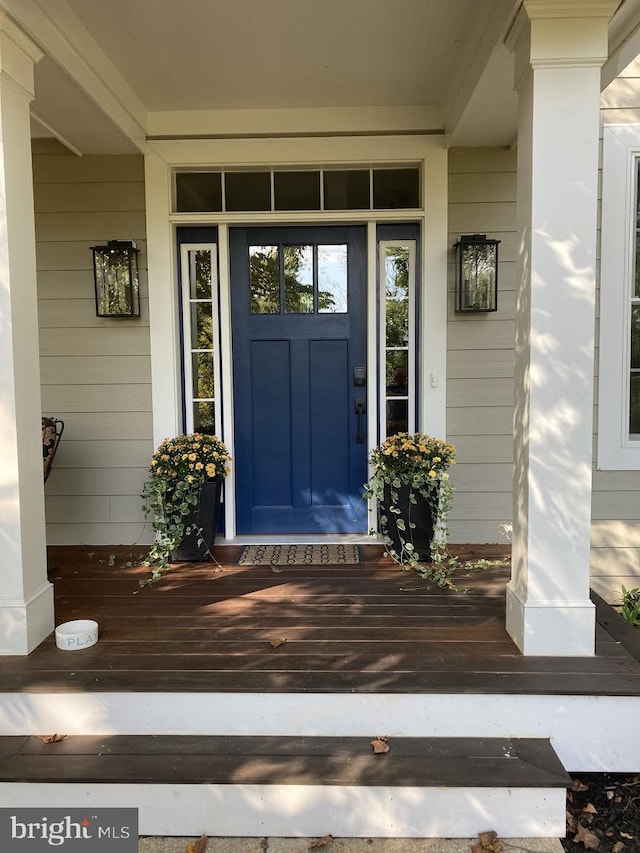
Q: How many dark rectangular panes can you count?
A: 5